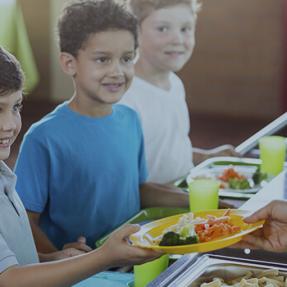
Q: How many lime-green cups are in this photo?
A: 3